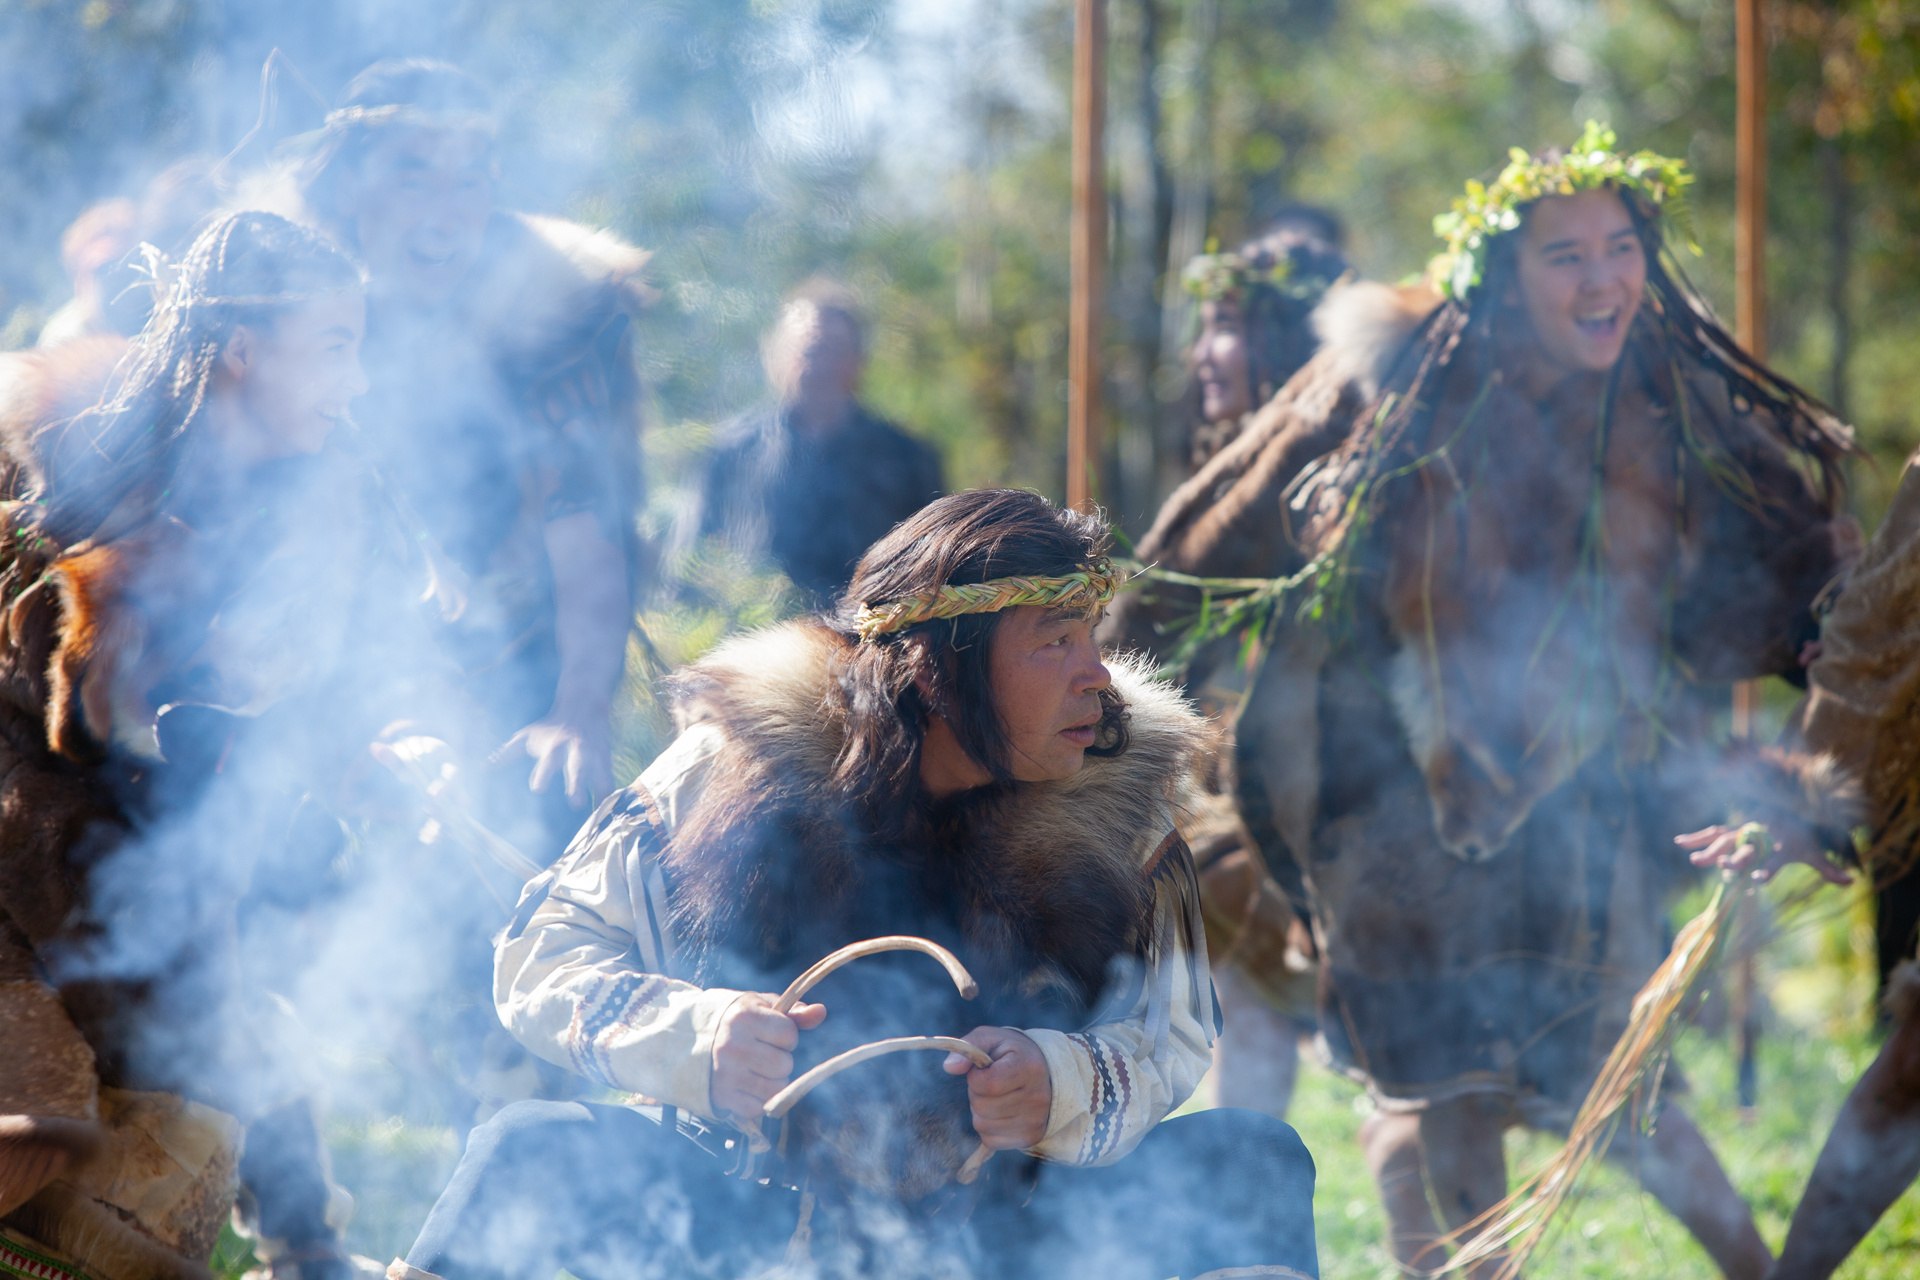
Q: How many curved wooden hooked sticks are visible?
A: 2